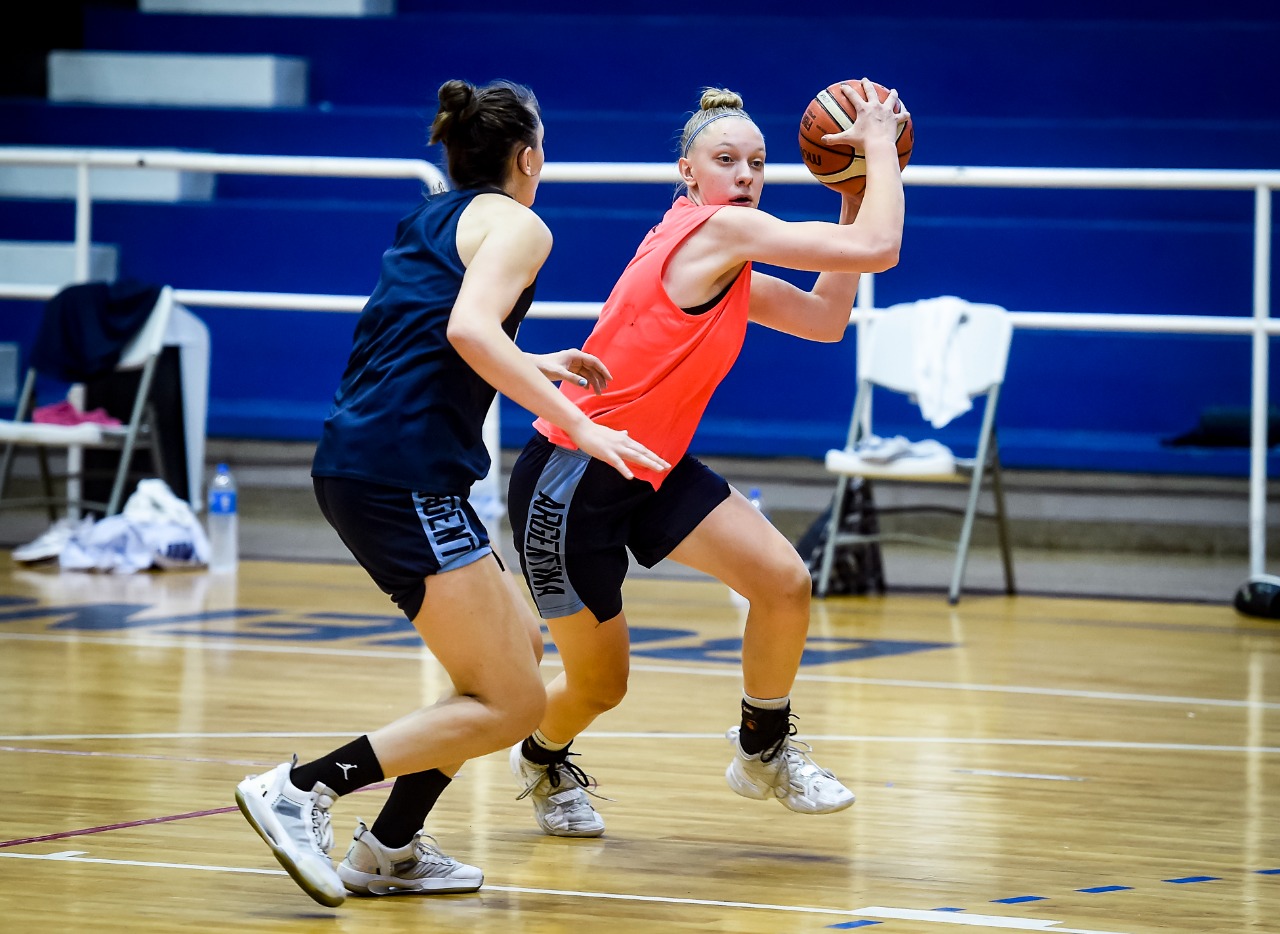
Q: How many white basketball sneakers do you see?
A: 4